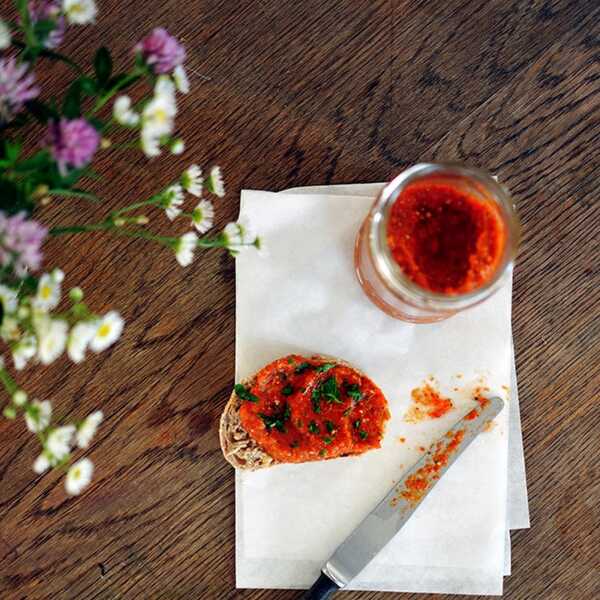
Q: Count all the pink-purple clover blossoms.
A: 5